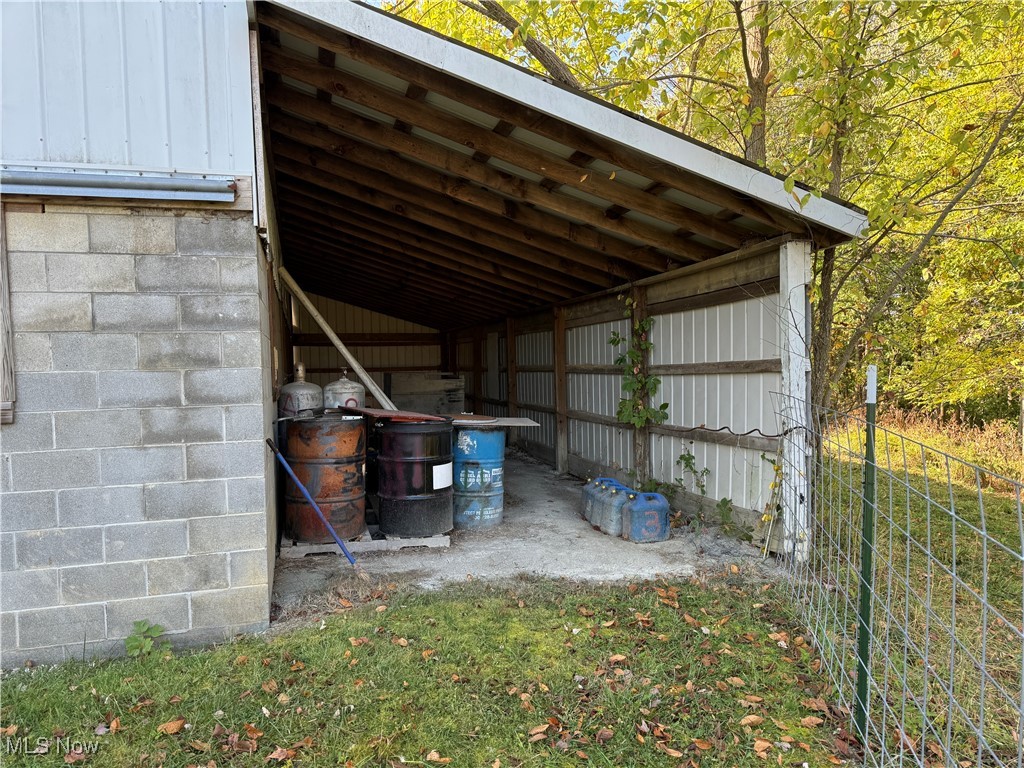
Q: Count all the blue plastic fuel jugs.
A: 5